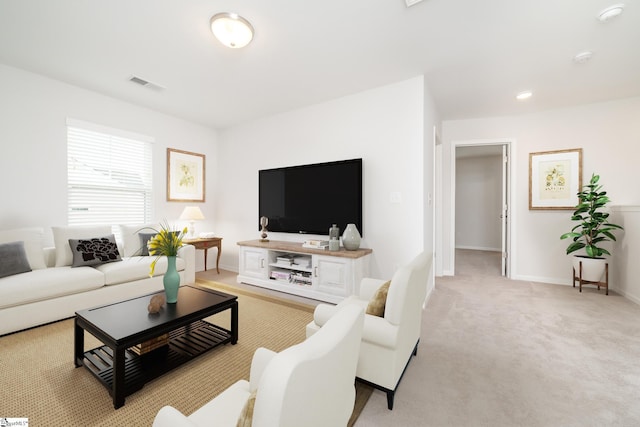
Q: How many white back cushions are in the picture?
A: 3